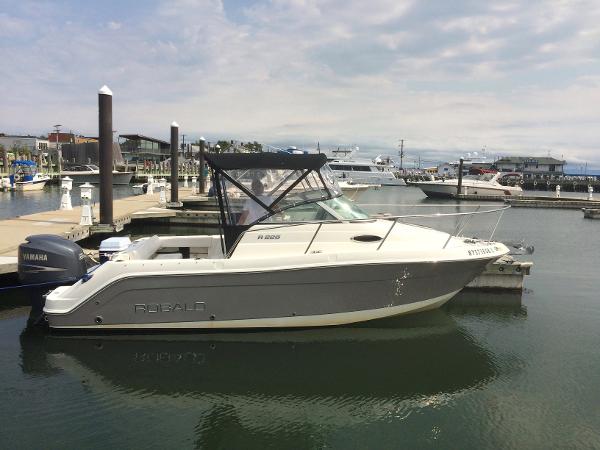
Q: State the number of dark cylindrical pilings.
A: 4